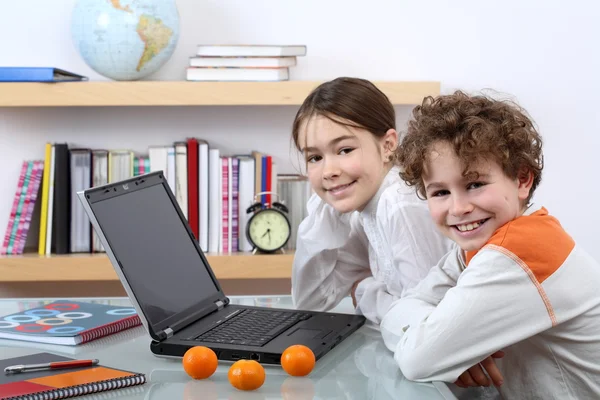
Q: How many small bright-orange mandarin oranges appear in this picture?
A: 3